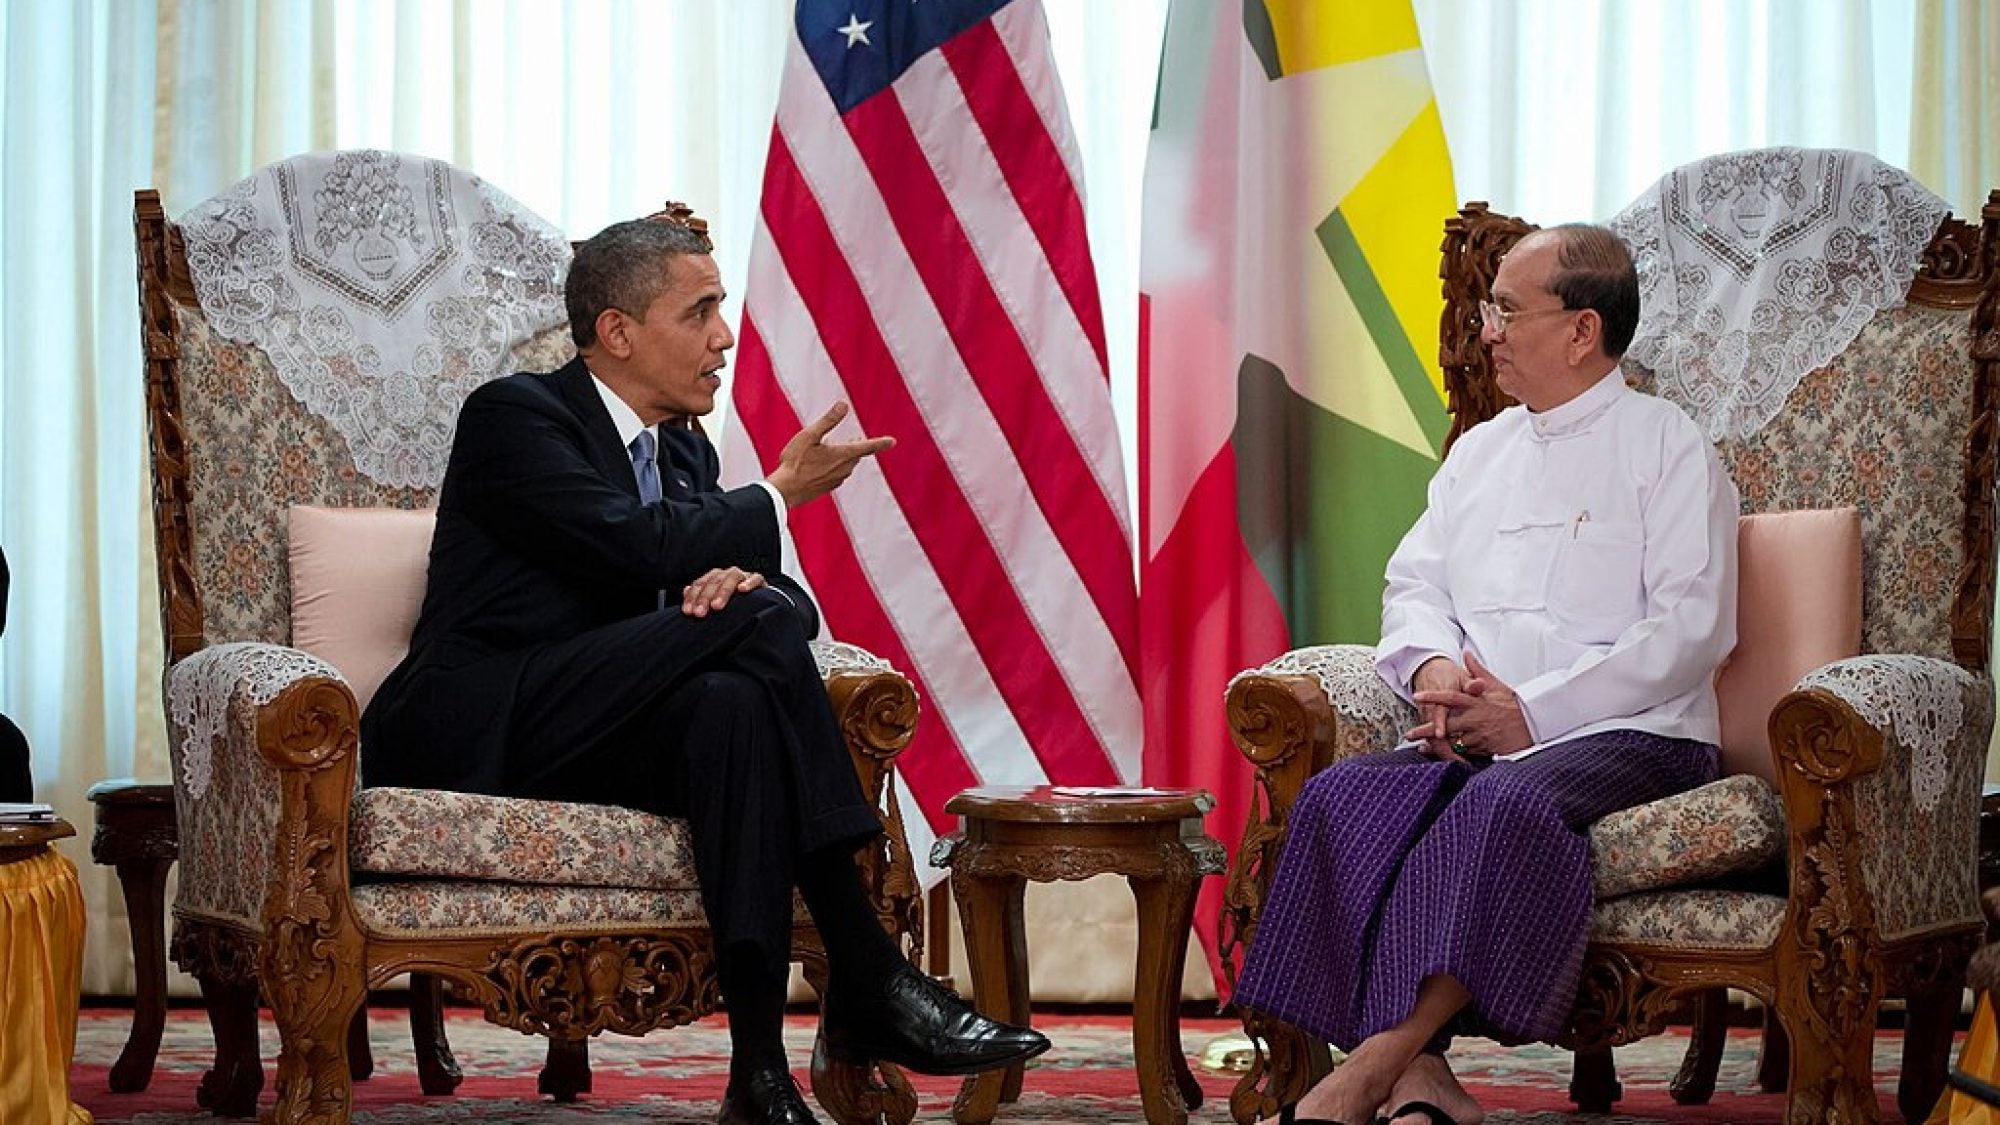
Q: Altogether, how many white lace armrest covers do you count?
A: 4